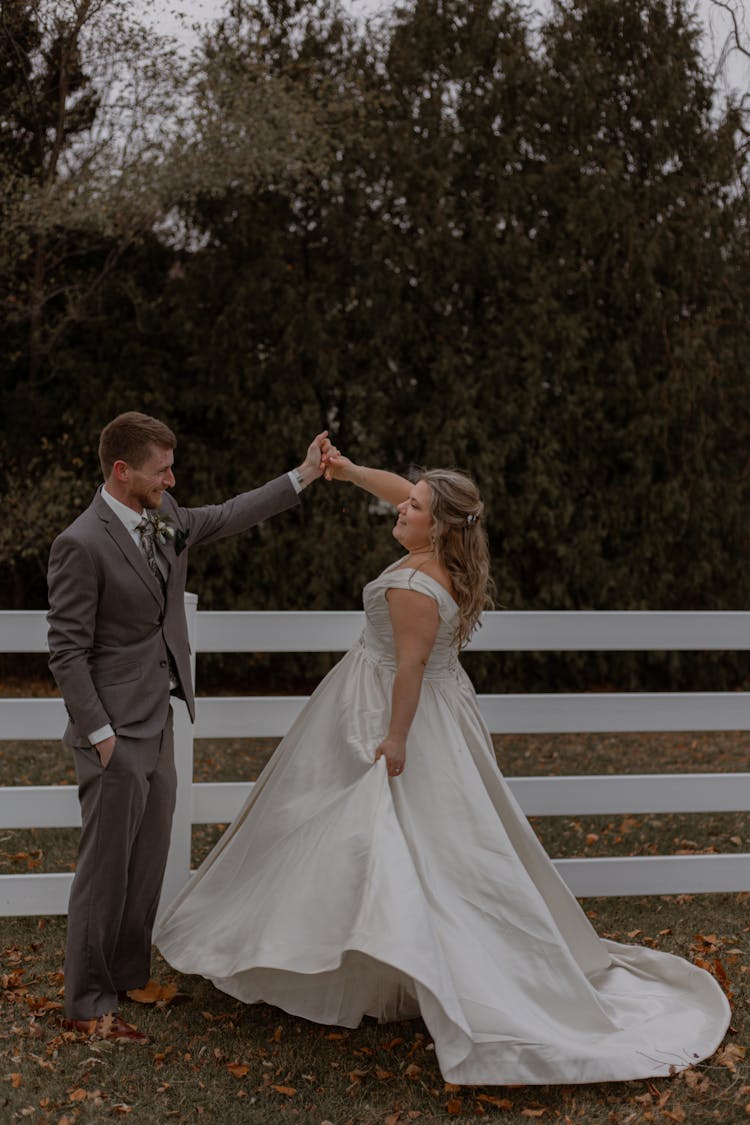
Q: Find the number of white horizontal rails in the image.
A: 4